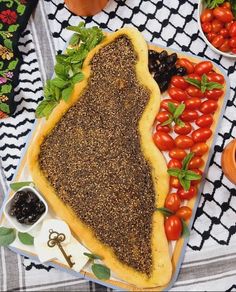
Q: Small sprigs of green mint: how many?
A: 3